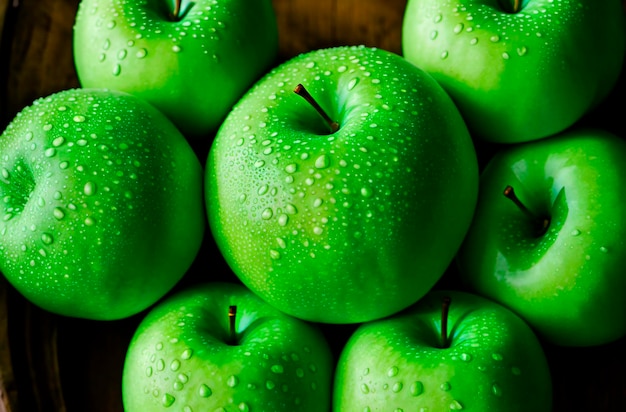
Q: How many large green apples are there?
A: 7